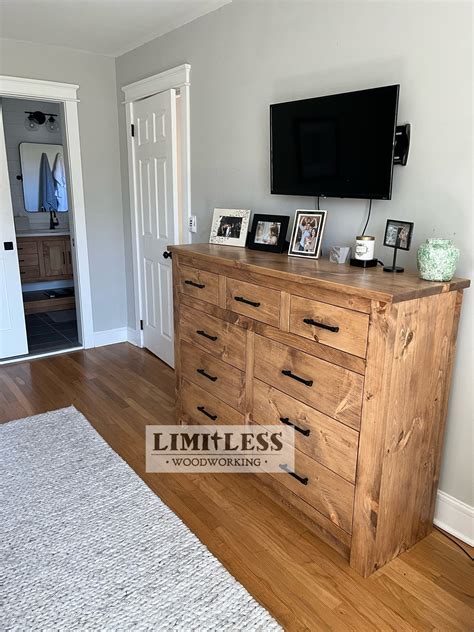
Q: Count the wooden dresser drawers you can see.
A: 9